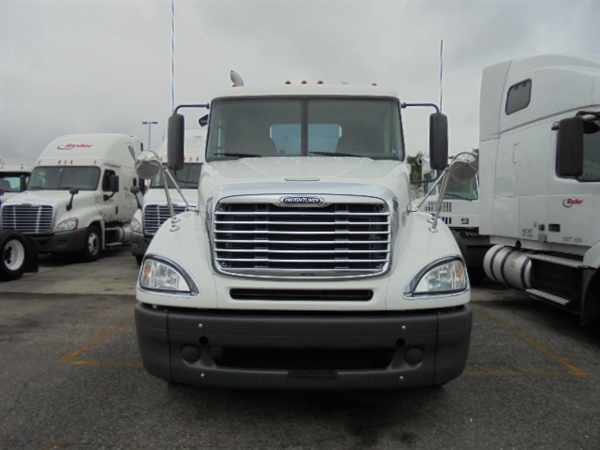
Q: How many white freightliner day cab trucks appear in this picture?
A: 1